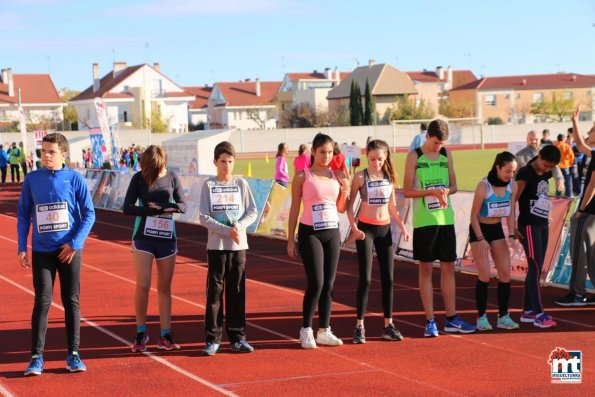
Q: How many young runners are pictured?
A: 8